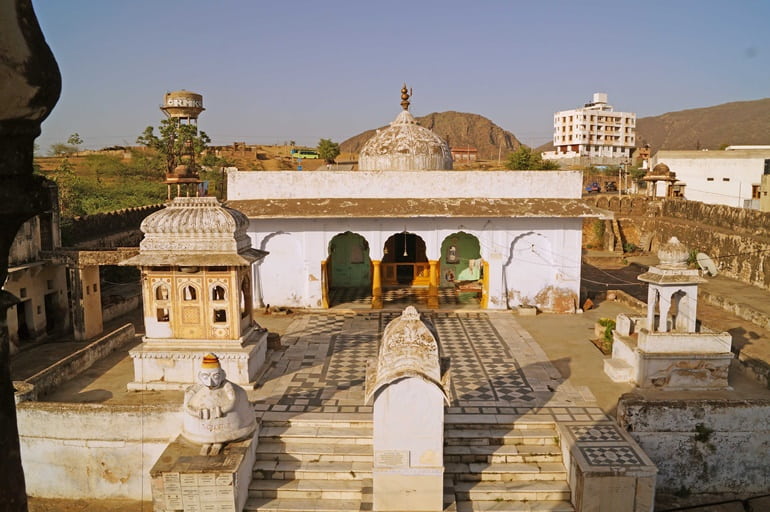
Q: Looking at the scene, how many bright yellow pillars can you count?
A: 4